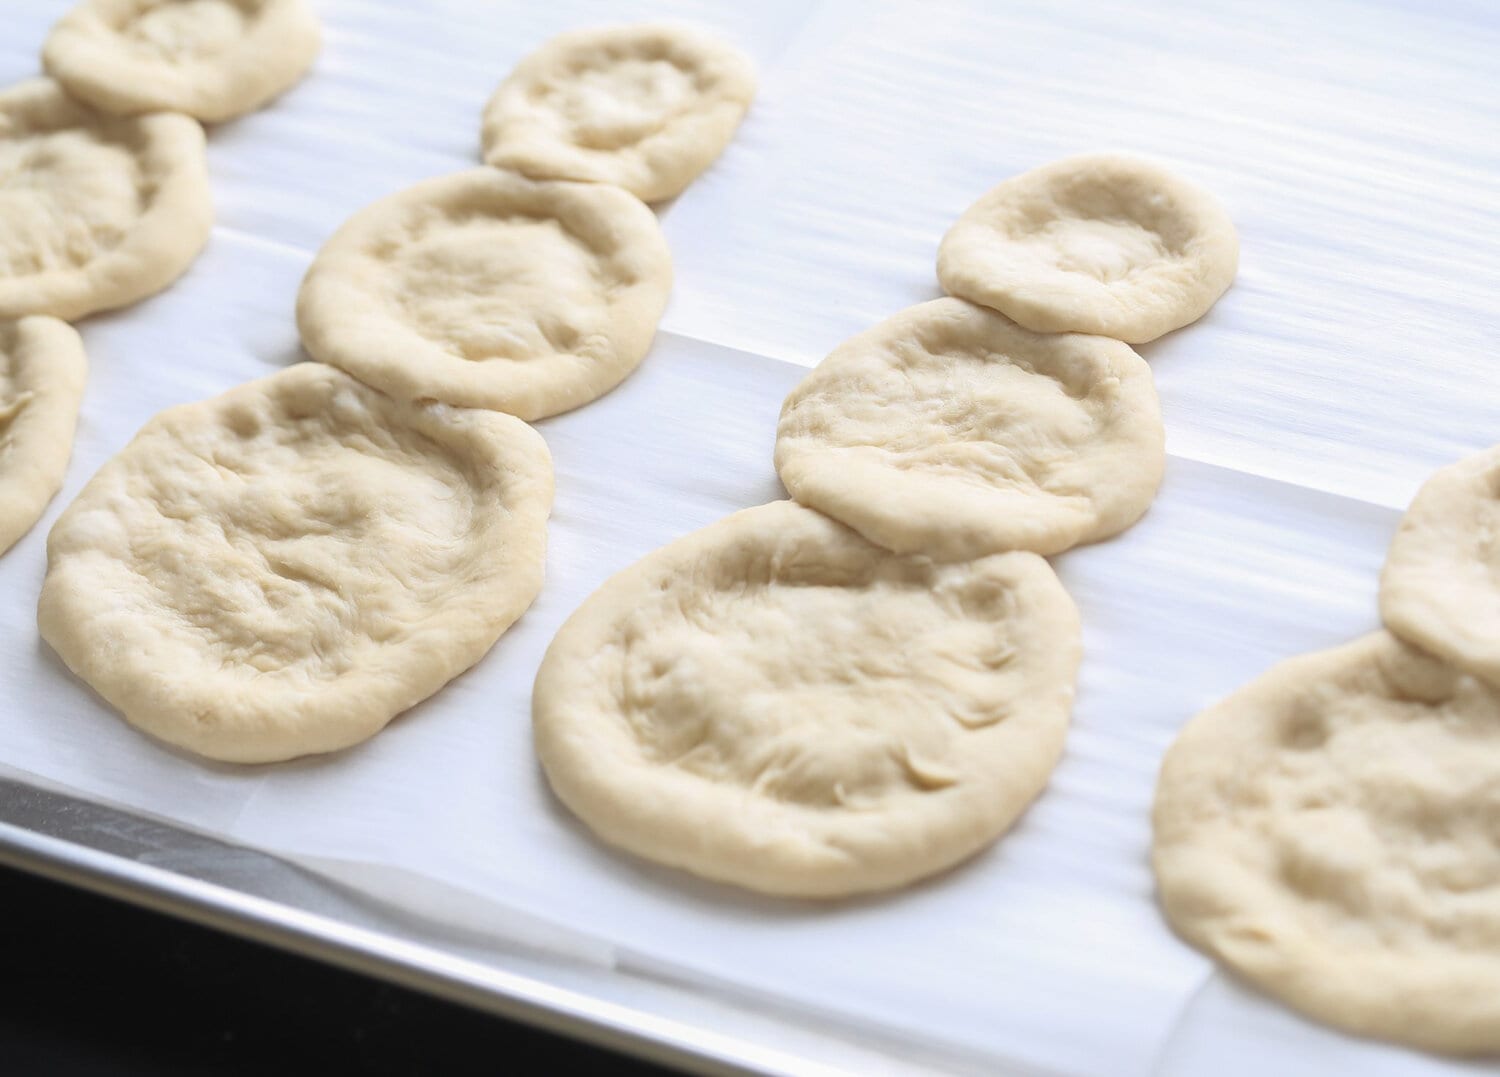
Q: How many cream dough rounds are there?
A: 11